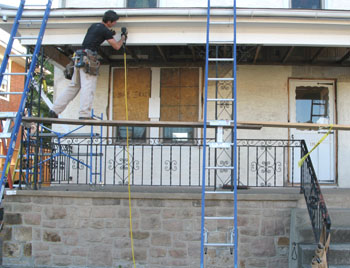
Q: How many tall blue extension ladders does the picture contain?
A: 2